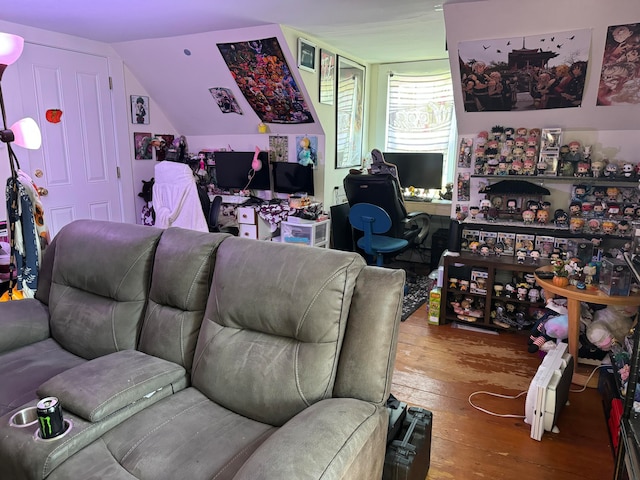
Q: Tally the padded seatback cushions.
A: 3